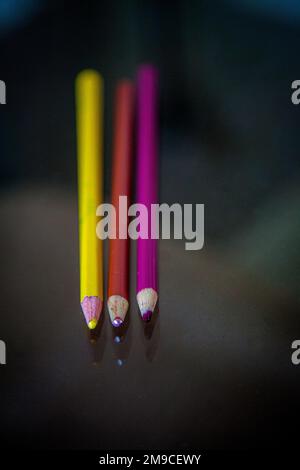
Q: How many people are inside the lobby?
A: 0